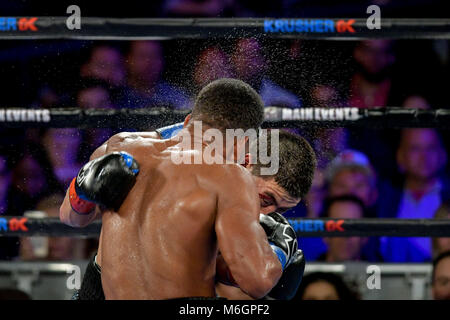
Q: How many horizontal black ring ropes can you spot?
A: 3